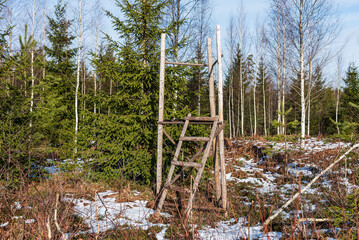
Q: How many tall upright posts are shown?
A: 3